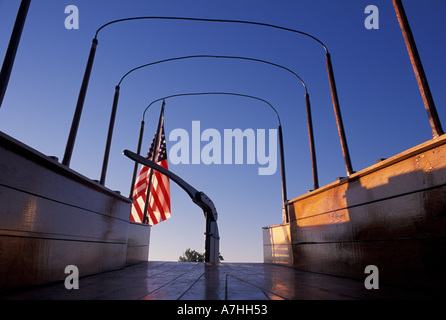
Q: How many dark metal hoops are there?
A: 3